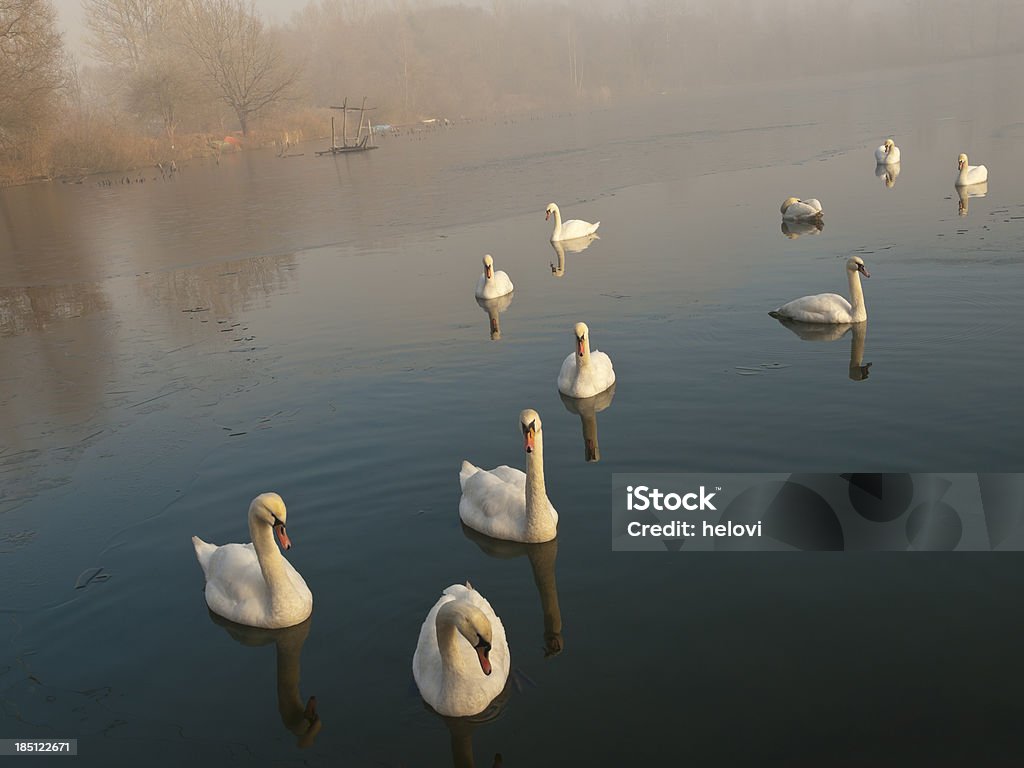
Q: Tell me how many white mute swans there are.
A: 10